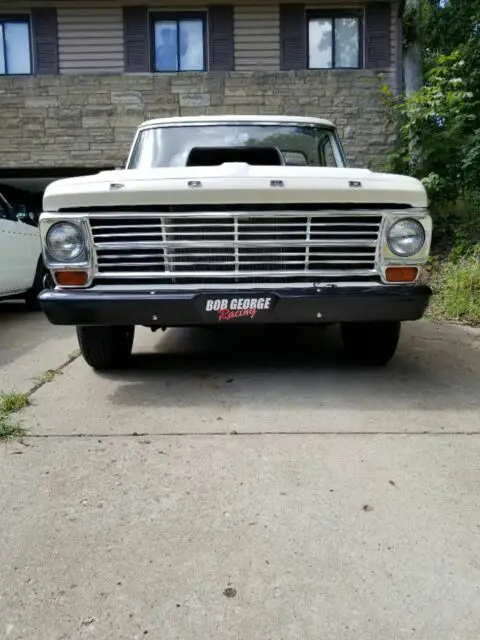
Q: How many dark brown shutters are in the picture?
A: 5